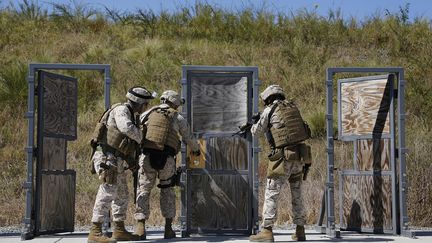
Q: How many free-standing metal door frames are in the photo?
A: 3